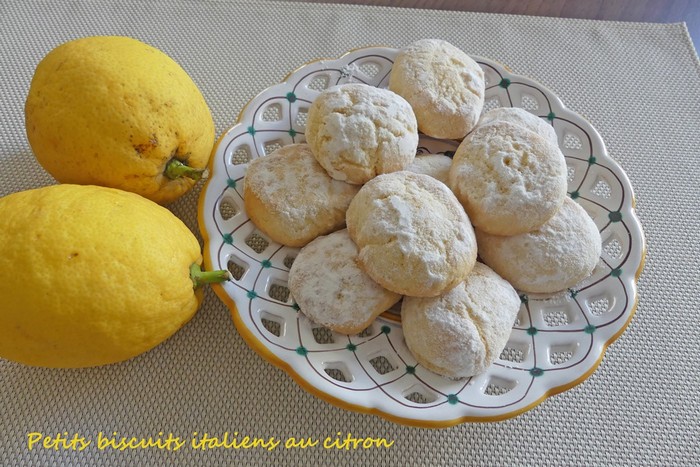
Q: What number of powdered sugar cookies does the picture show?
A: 10